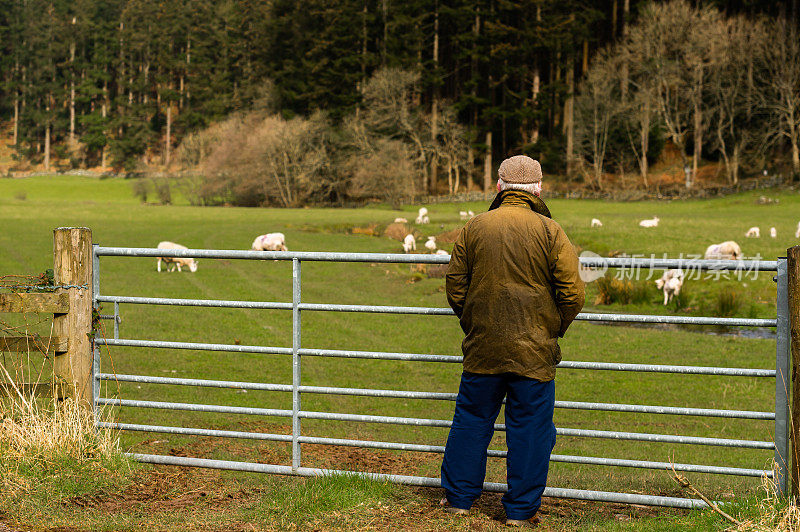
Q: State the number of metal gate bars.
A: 7